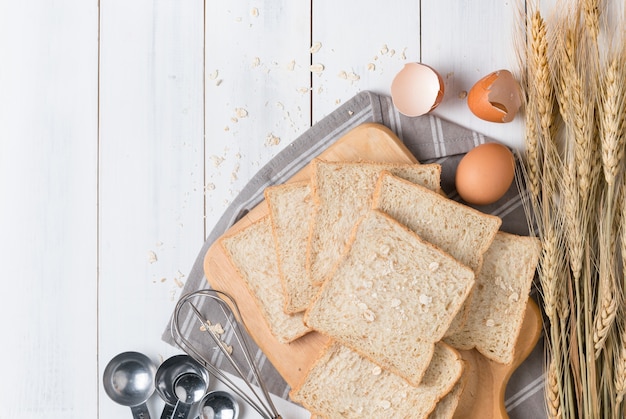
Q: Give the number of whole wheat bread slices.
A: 8